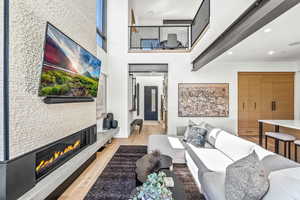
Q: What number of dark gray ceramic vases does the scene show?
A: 3